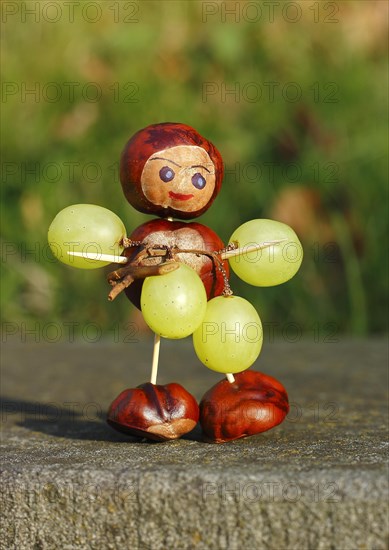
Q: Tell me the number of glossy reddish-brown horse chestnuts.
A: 4